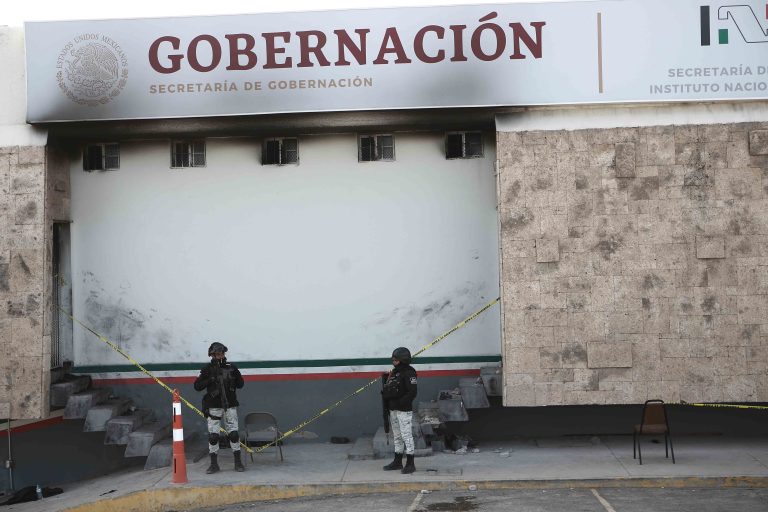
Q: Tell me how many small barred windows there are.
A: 5